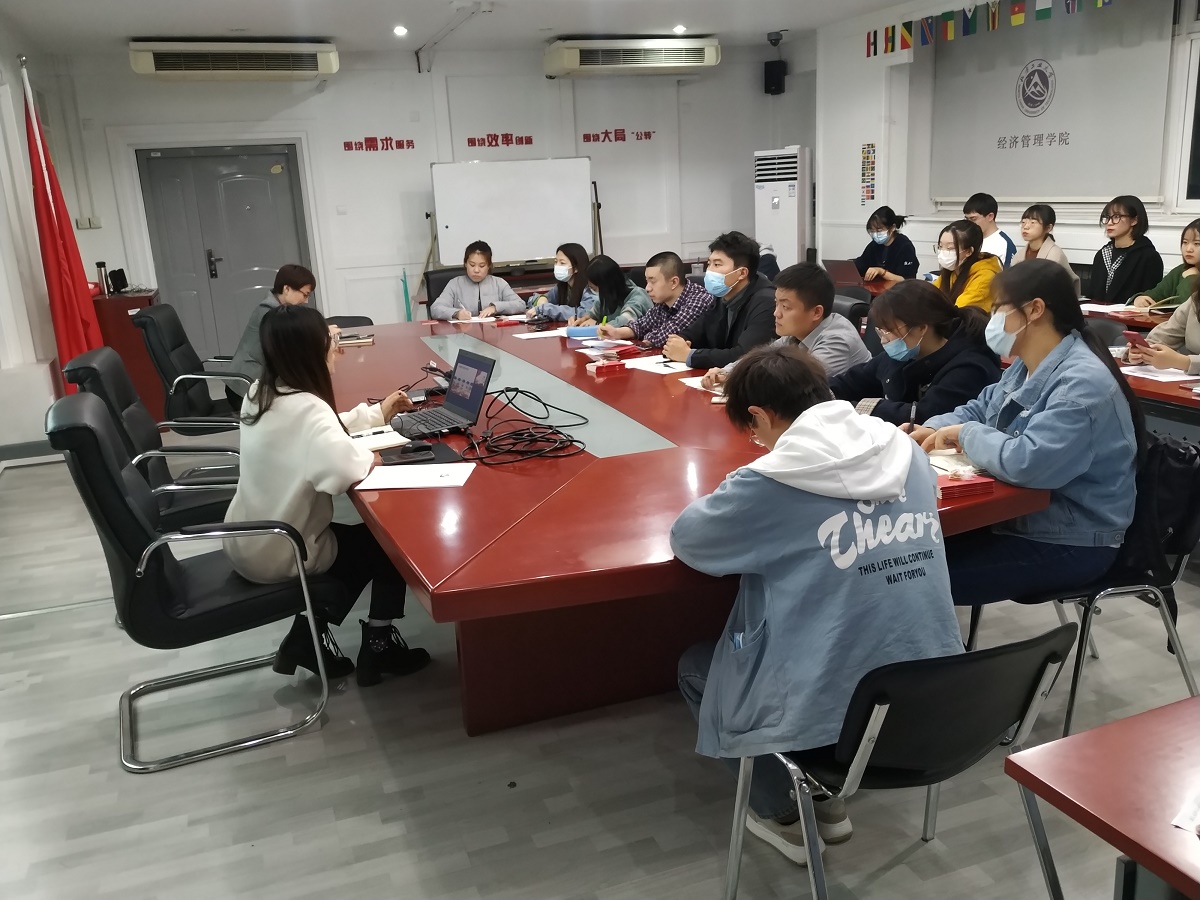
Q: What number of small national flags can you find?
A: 11